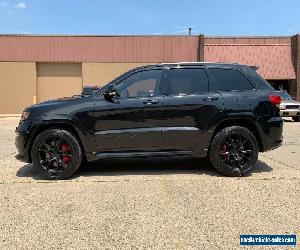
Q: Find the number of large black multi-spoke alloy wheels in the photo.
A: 2